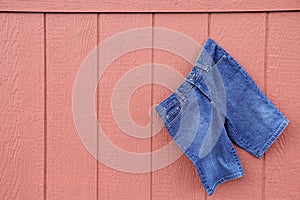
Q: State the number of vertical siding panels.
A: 6